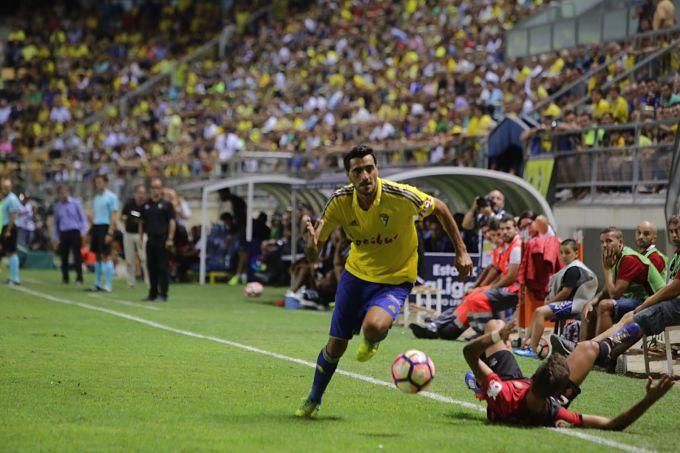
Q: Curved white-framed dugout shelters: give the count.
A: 2